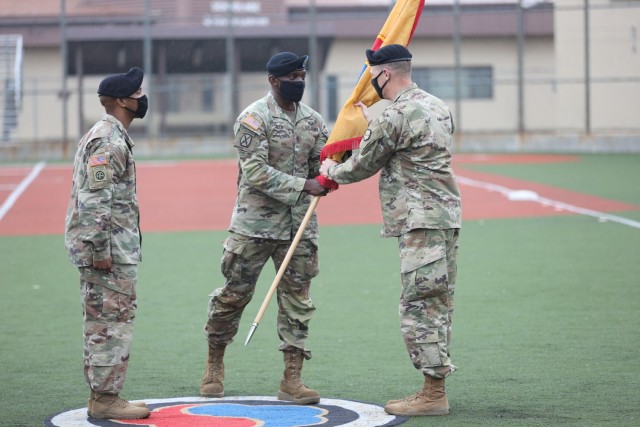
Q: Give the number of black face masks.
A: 3